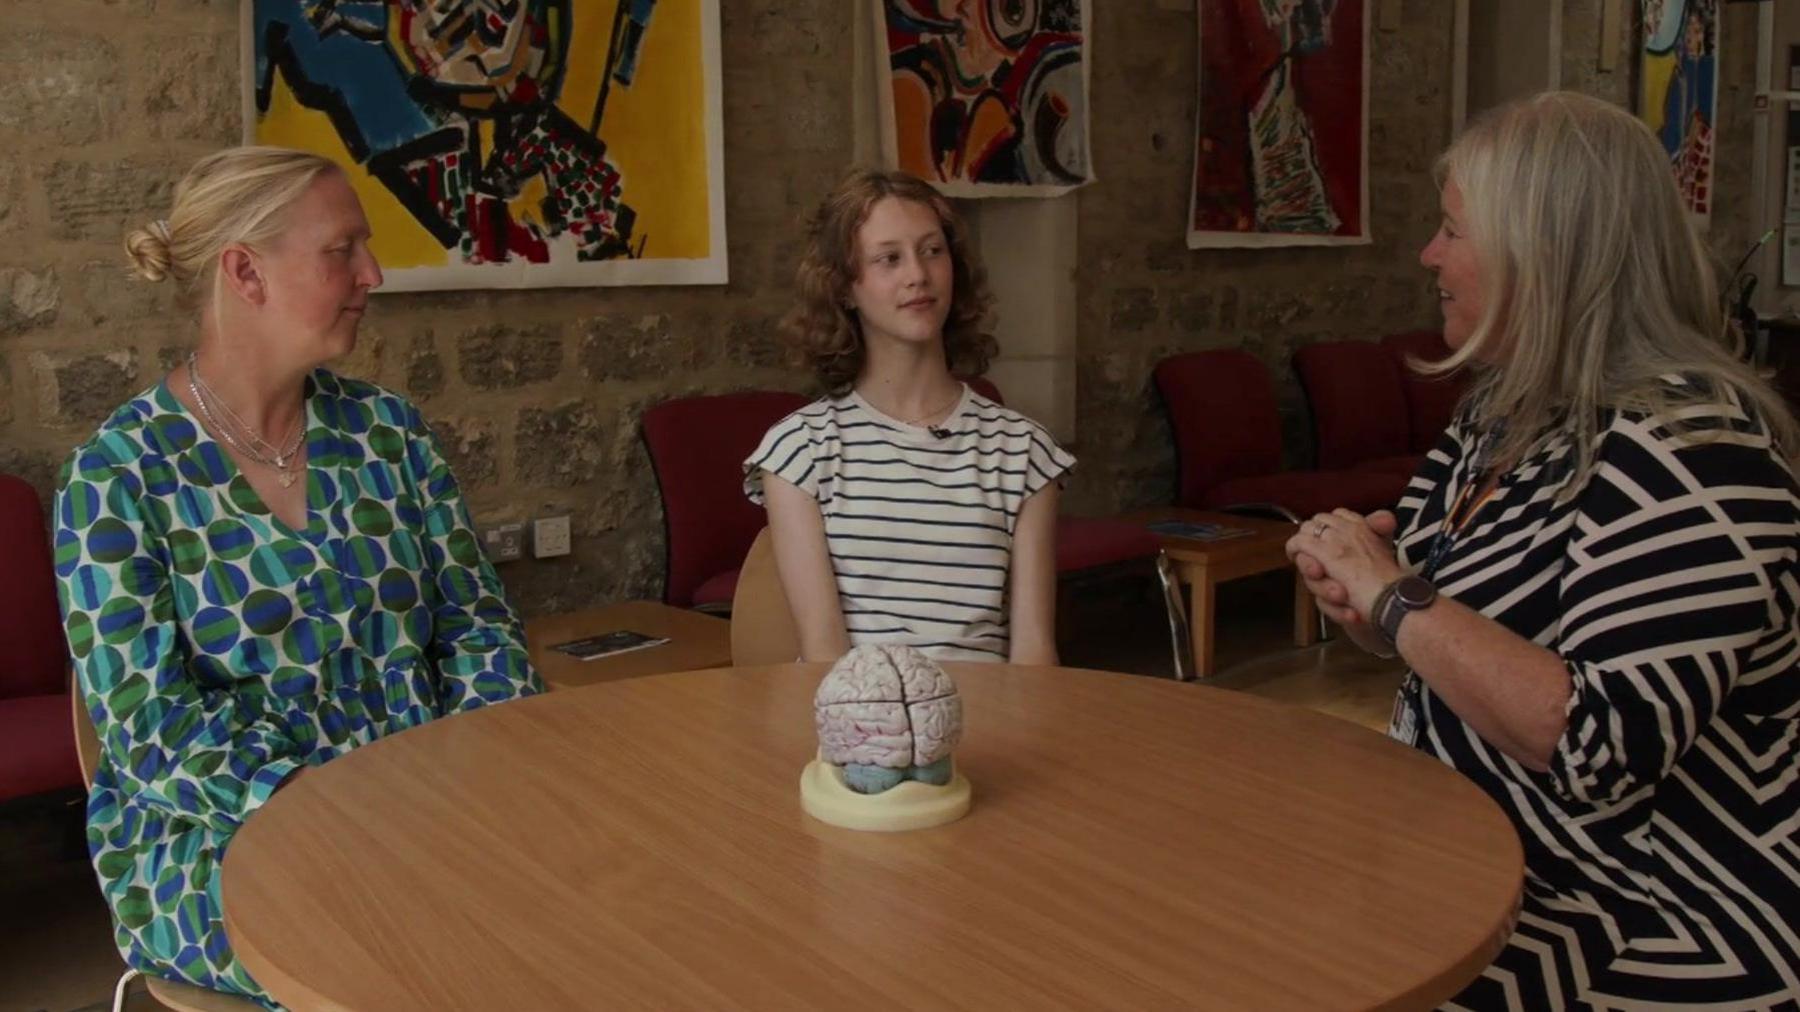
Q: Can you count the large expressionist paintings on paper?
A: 4